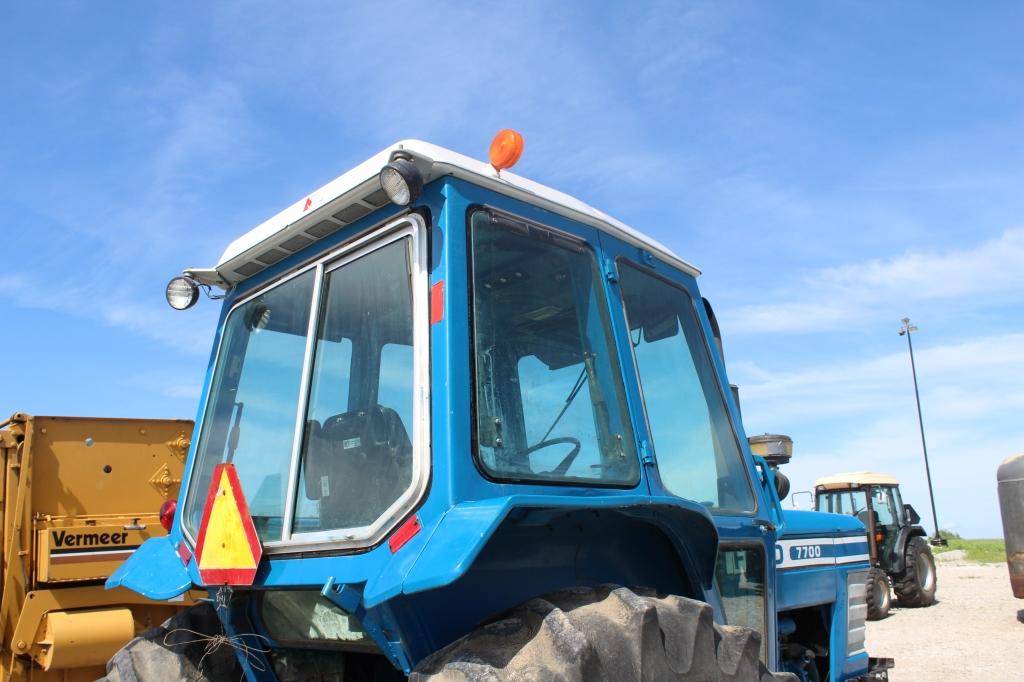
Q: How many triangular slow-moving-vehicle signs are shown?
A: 1